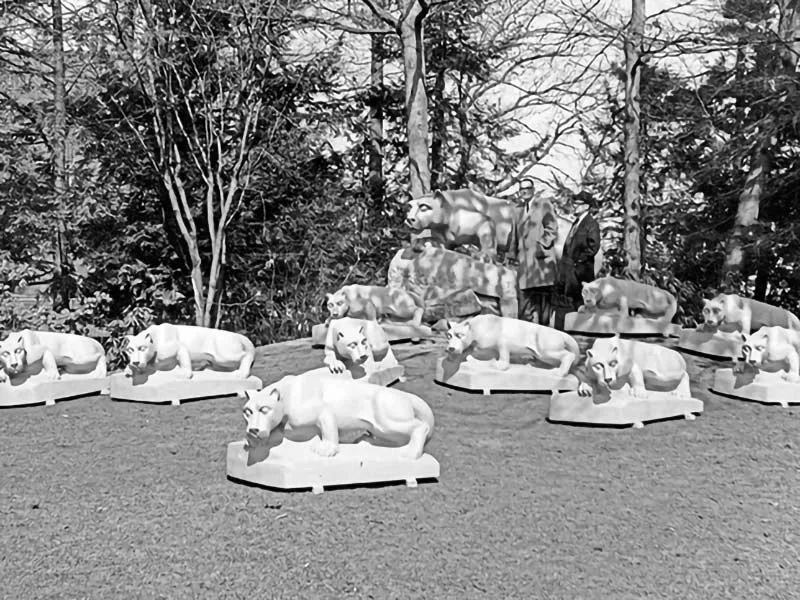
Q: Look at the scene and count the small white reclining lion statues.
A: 10